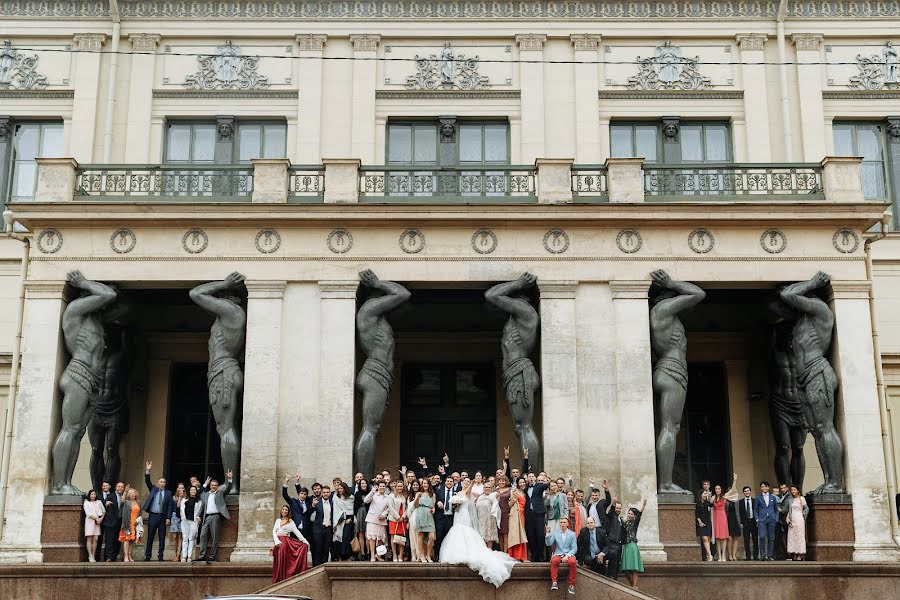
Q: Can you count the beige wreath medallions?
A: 12